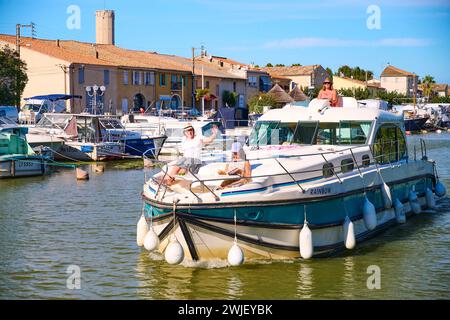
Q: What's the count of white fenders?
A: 12